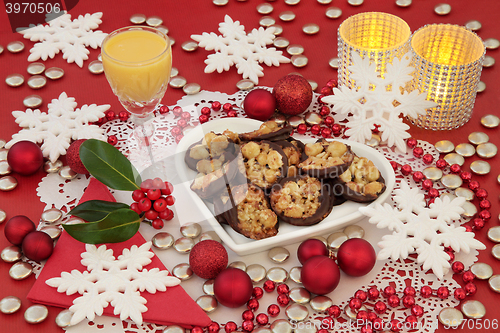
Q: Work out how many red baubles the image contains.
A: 11